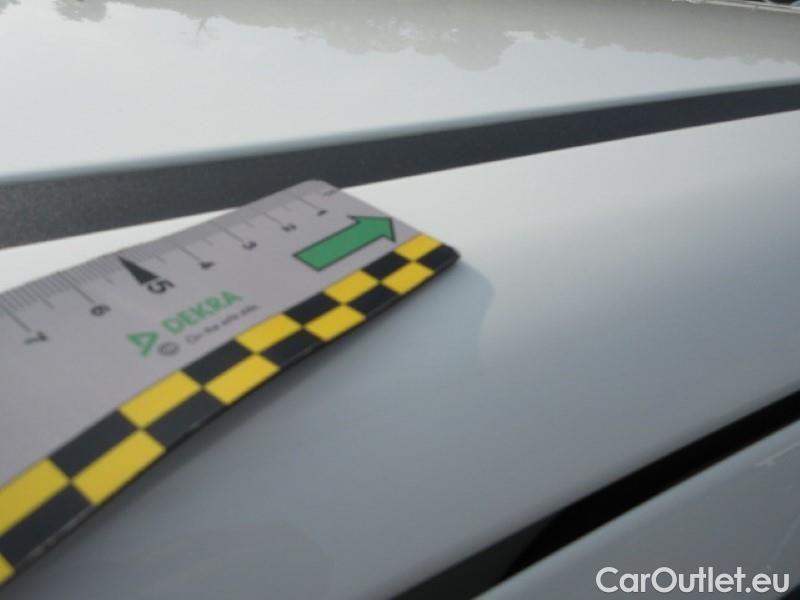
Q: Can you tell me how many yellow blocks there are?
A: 10